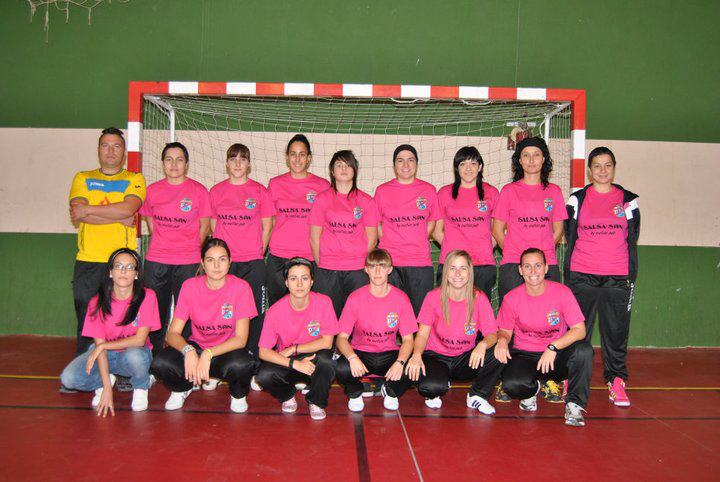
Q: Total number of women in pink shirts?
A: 14